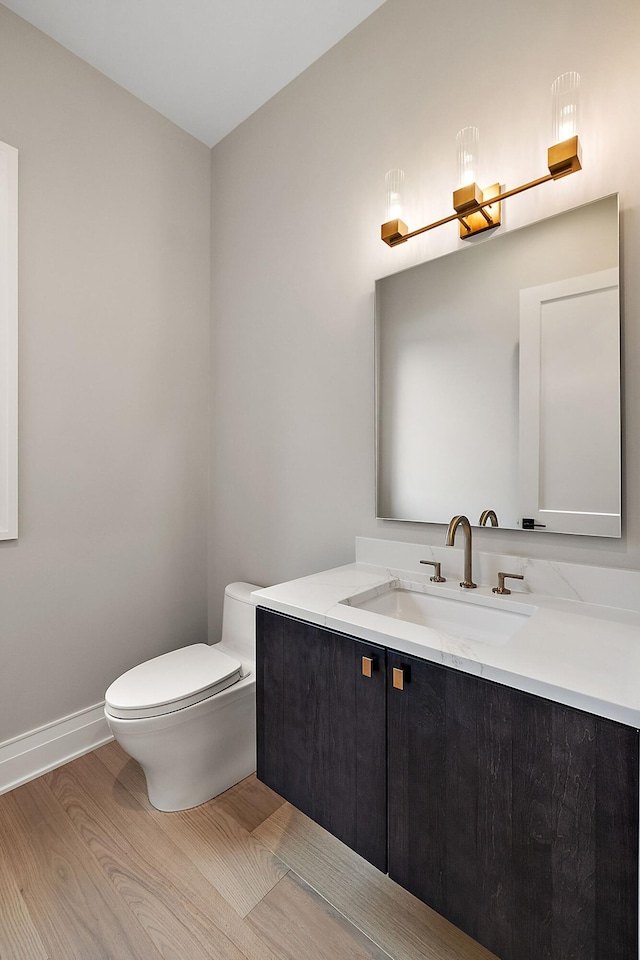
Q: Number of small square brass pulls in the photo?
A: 2